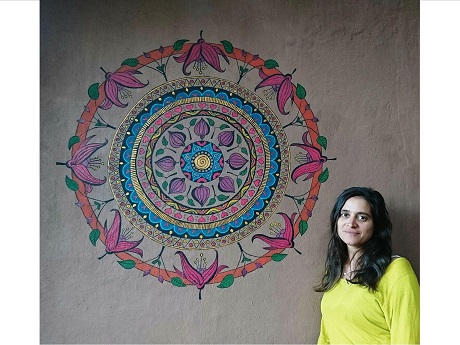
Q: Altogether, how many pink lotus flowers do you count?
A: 8